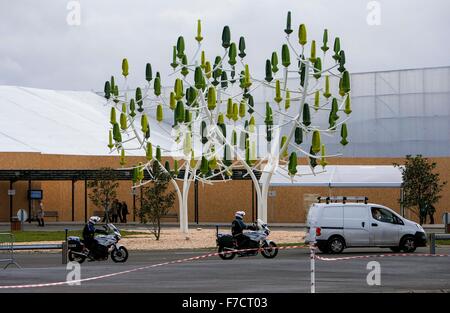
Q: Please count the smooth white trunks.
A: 2